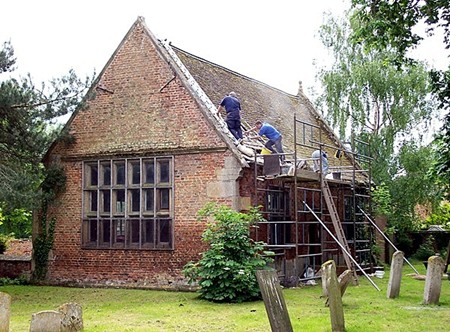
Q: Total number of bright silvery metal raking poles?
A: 2